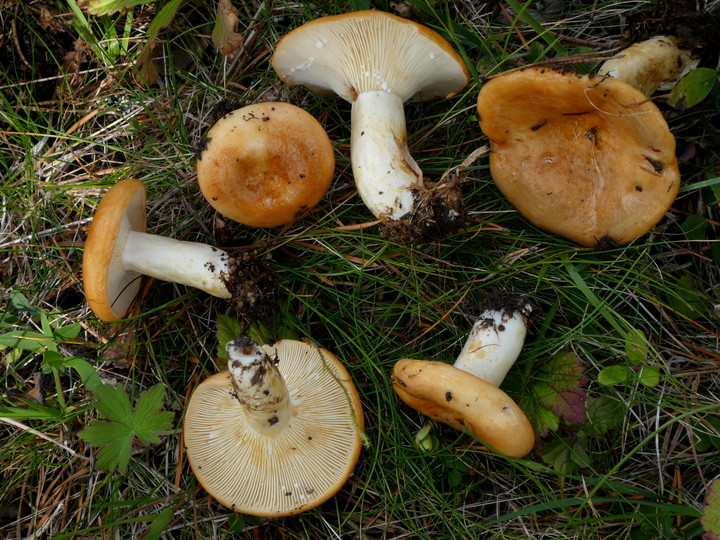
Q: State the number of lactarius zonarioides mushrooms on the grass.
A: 6